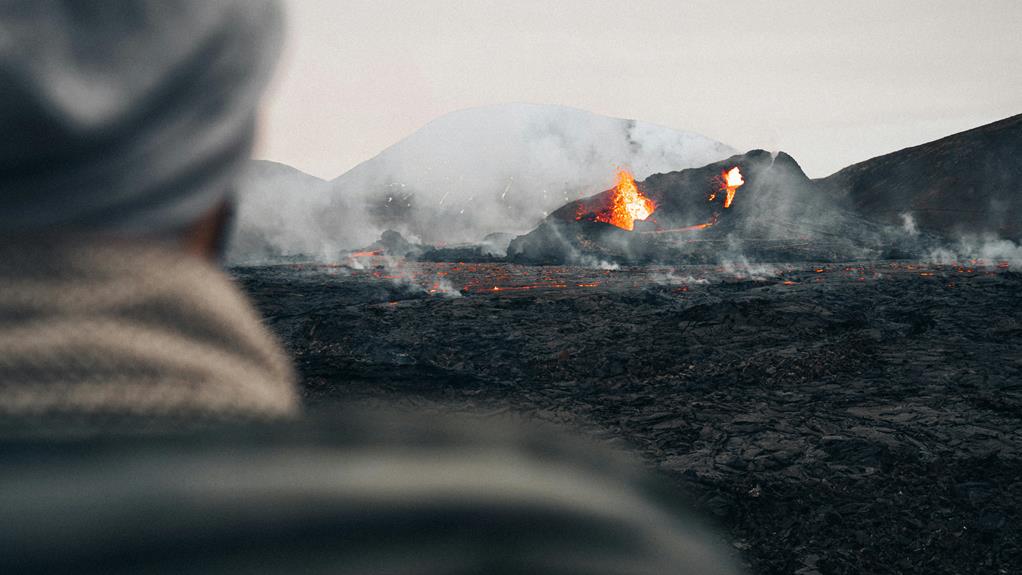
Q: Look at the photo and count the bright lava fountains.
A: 2